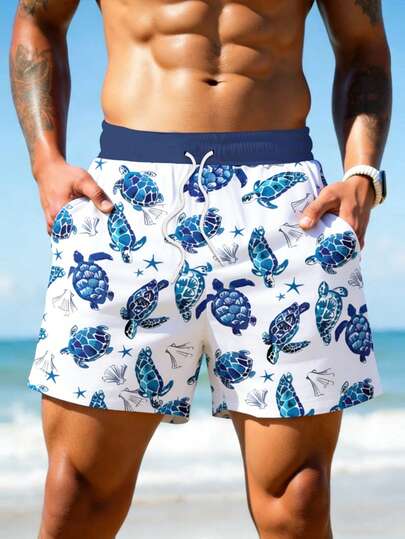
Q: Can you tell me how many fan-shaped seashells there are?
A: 13